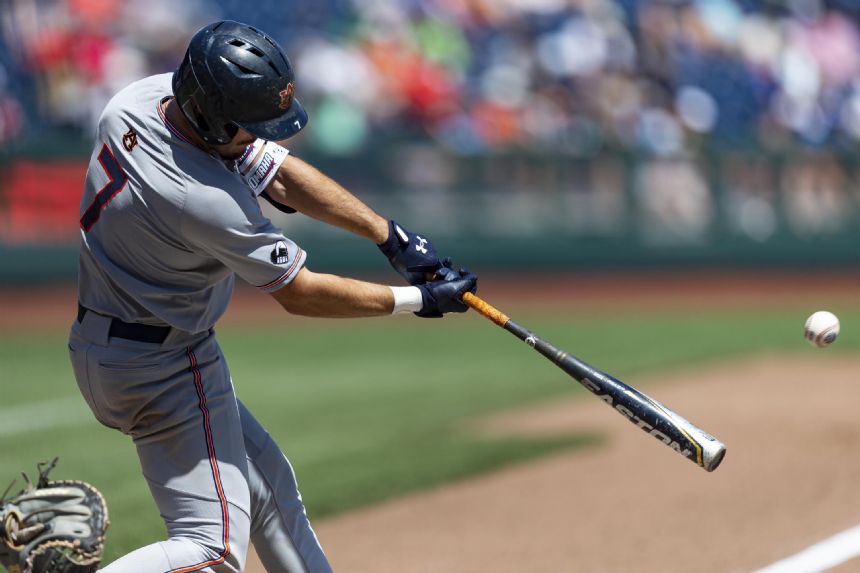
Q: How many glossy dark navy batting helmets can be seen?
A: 1